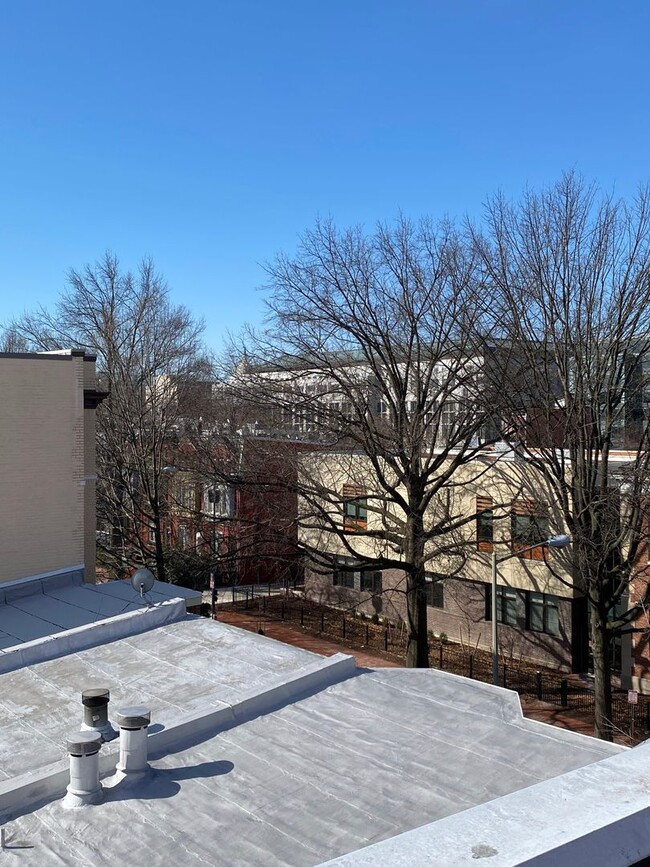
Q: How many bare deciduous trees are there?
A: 3